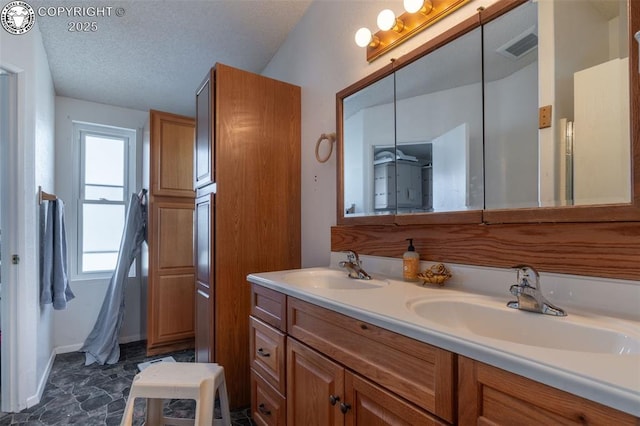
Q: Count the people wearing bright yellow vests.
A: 0